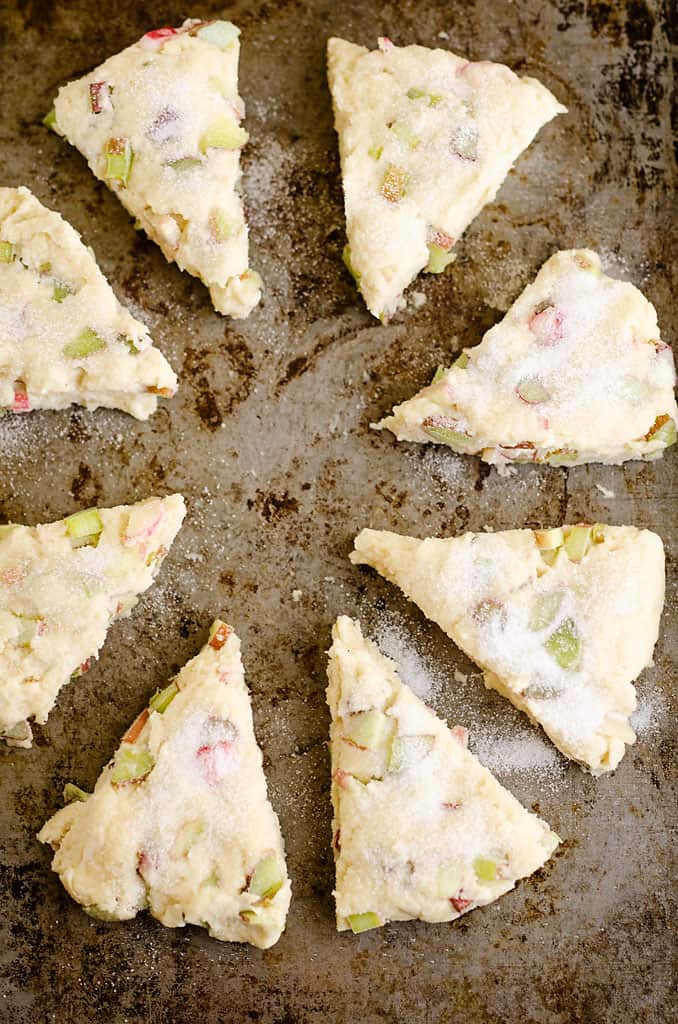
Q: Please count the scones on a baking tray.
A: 8